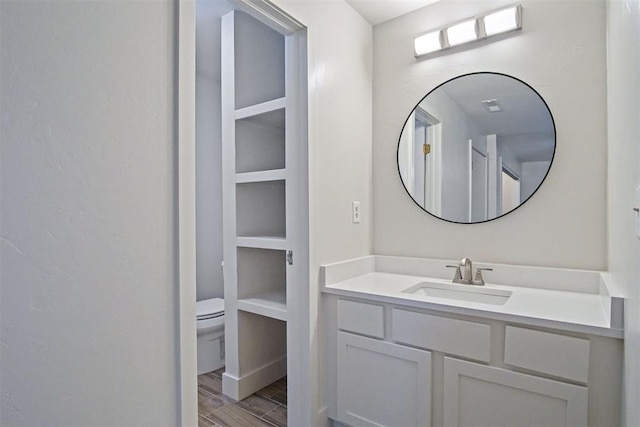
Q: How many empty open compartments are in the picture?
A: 5